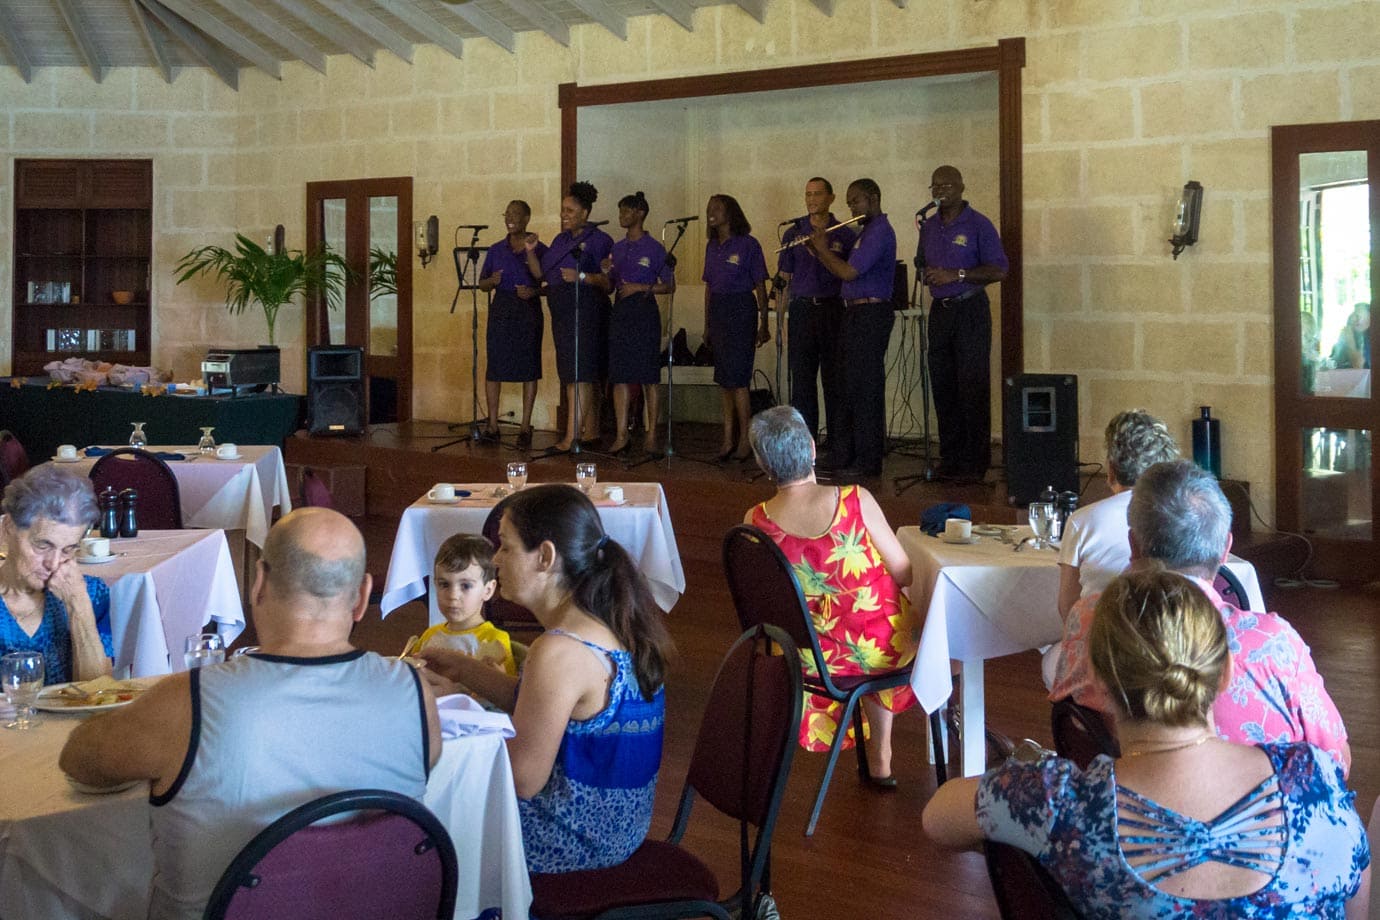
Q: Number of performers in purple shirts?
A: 7